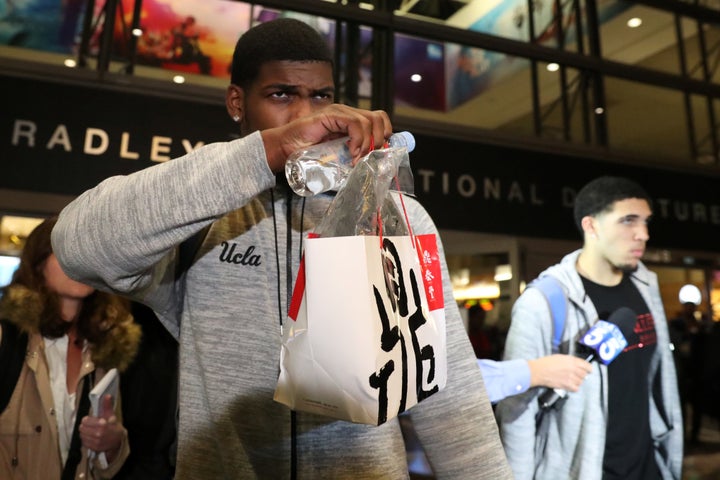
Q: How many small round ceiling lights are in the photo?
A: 7